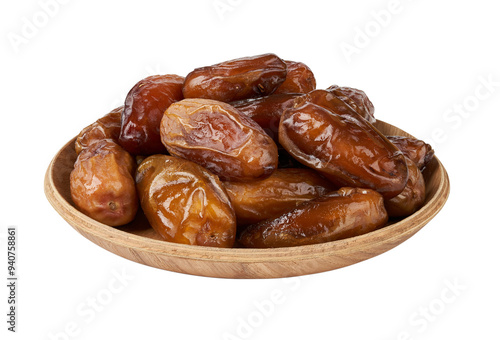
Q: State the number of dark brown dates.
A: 14